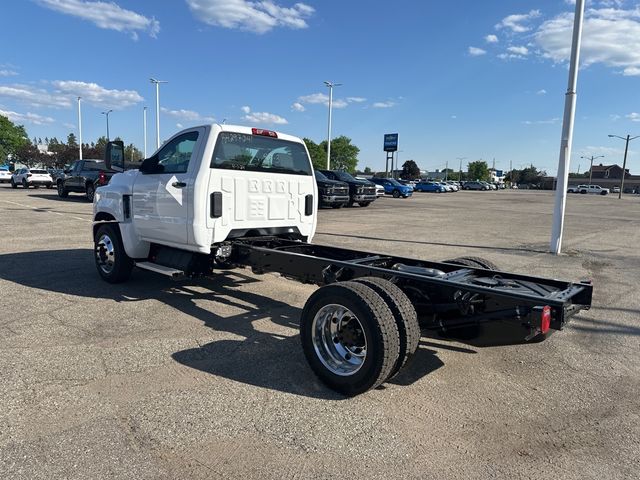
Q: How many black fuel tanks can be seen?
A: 1